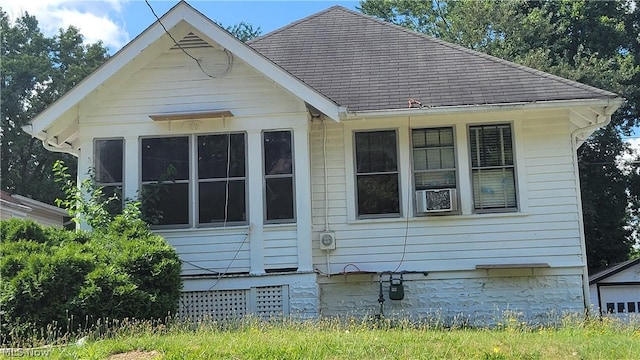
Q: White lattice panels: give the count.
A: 2